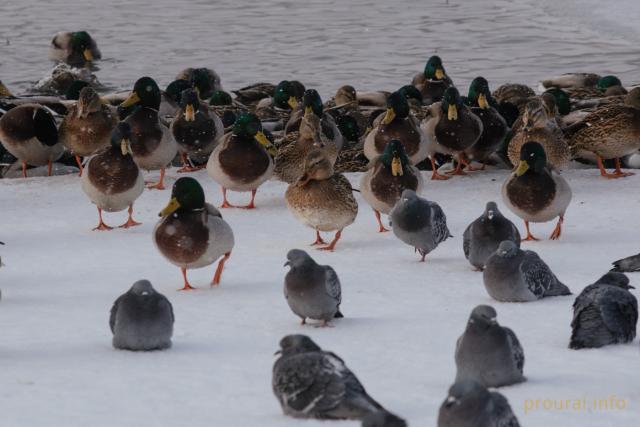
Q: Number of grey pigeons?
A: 11